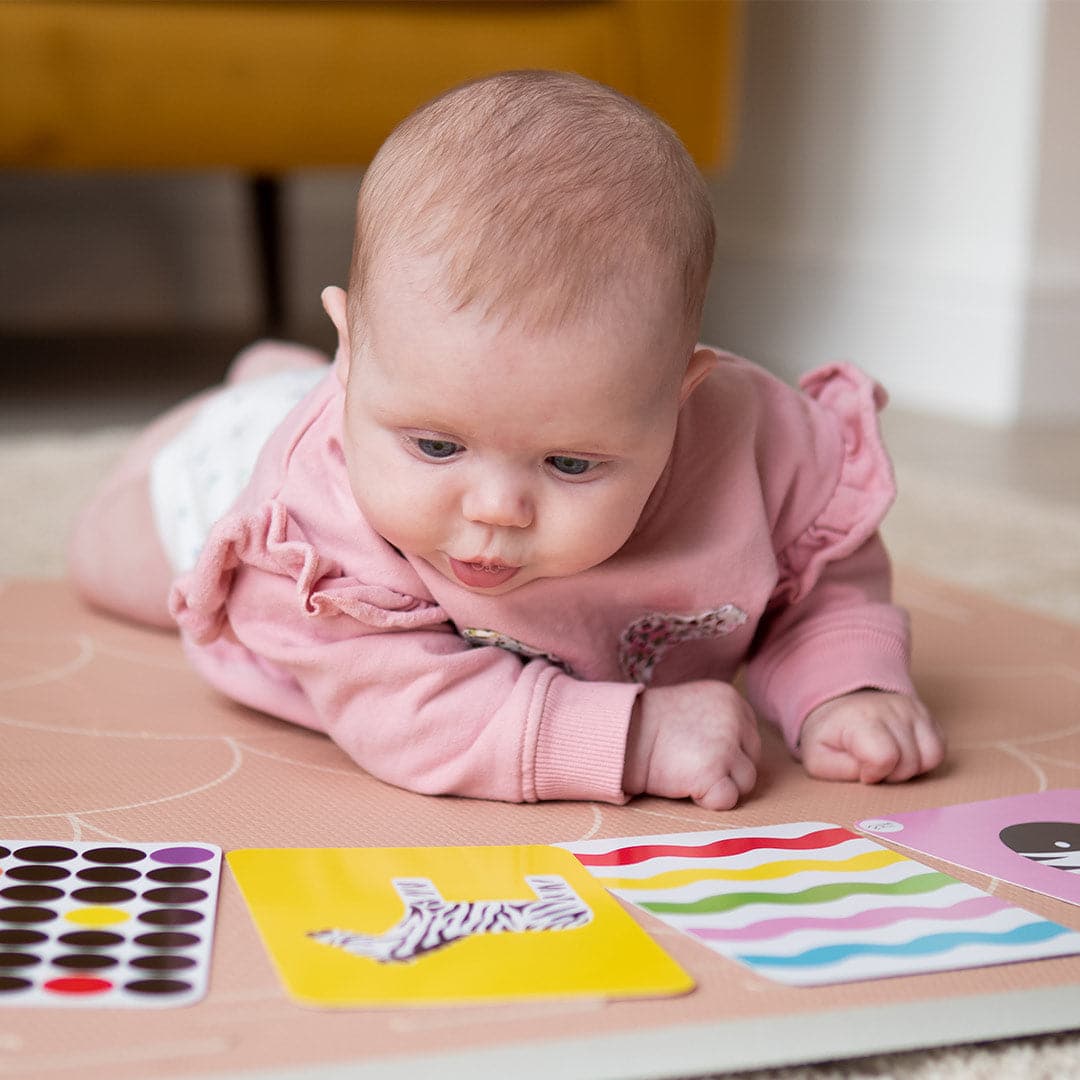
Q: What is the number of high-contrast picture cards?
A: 4